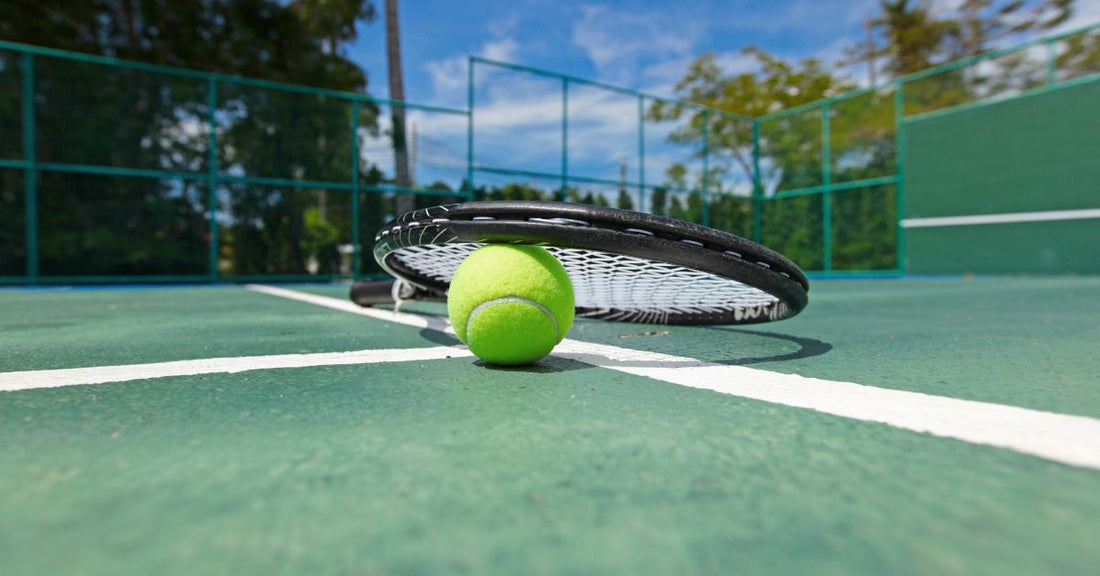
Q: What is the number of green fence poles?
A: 11